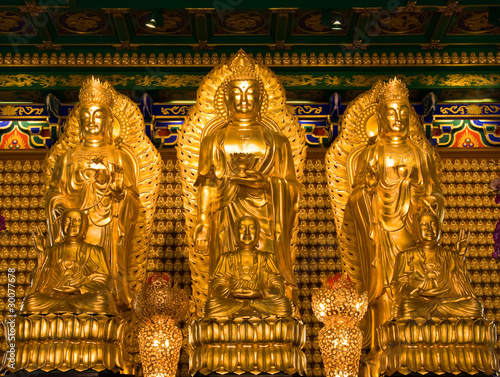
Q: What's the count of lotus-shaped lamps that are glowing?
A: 2